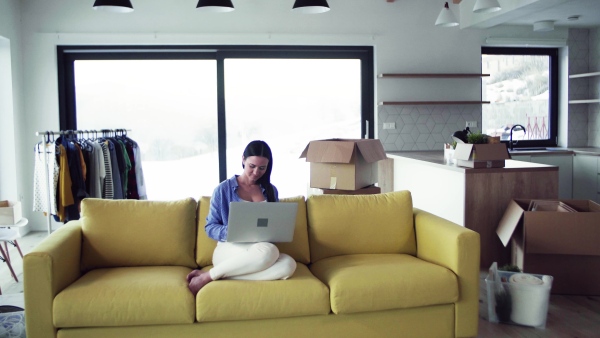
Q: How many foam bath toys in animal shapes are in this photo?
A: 0